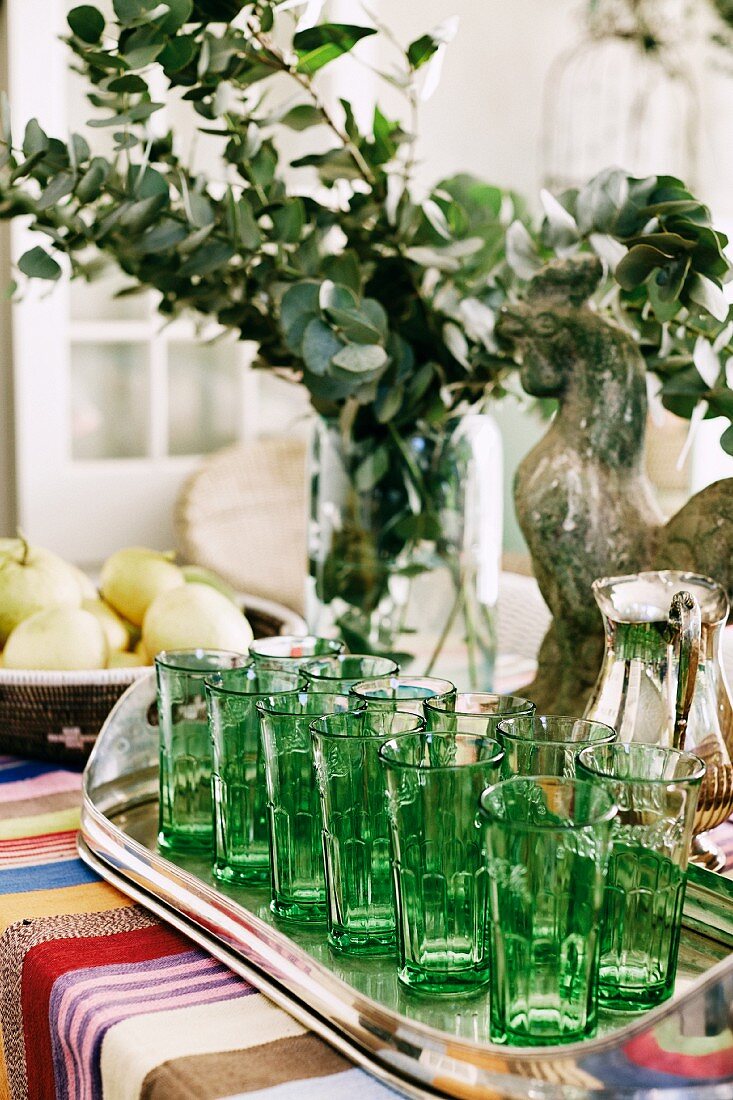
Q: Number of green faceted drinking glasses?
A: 12